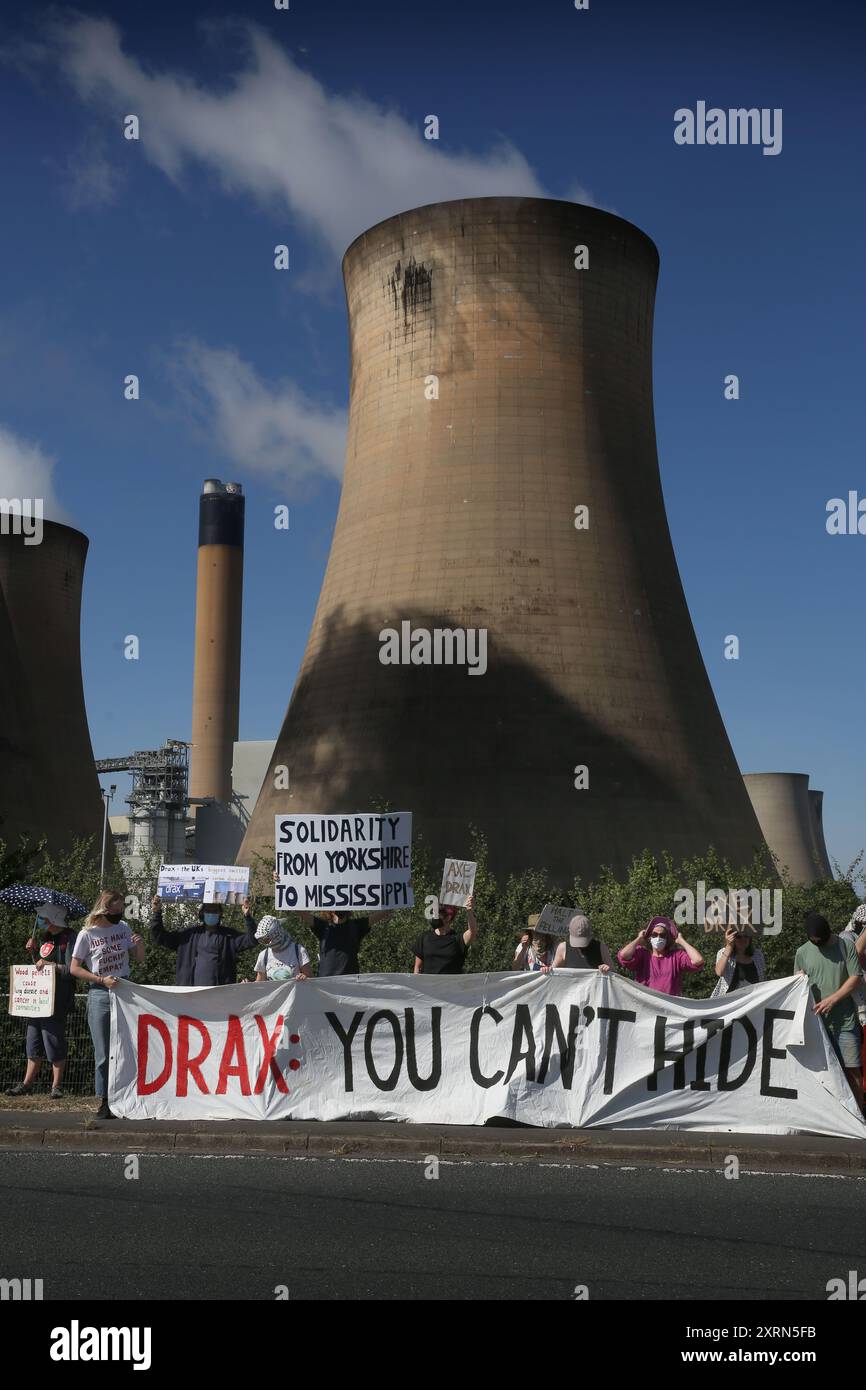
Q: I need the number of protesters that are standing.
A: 12